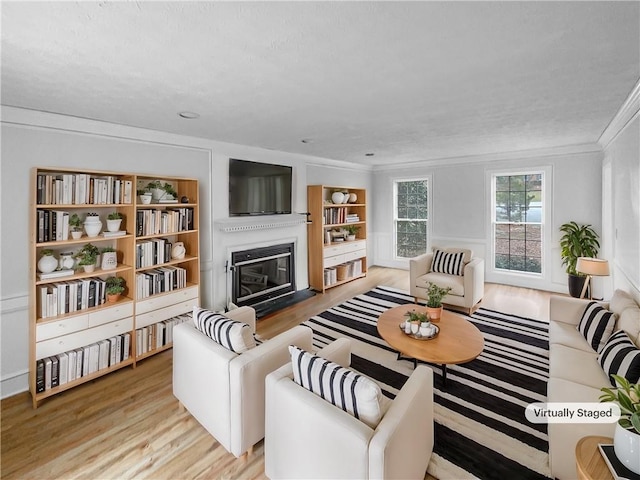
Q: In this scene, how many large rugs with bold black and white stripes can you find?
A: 1